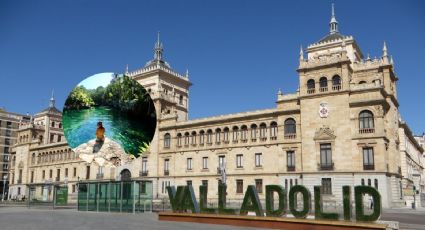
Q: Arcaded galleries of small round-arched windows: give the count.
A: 2